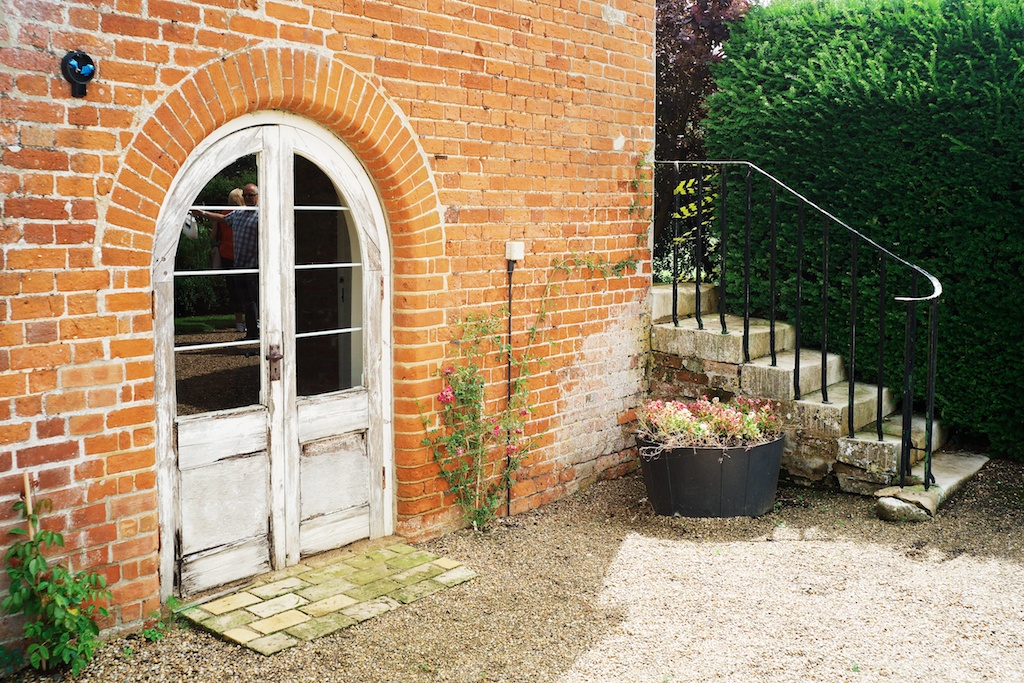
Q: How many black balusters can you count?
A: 12